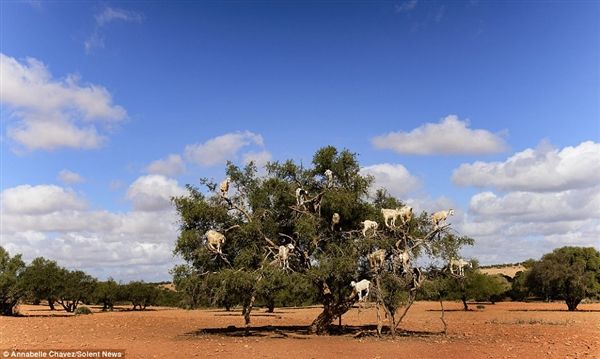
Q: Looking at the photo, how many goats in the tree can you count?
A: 14